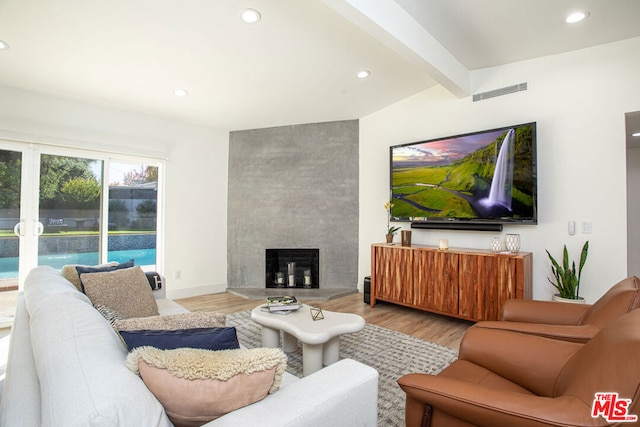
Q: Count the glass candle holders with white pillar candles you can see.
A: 3